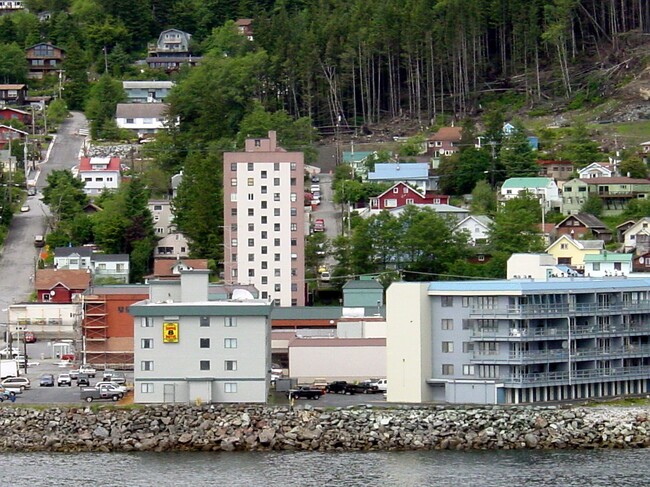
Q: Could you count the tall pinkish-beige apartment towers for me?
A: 1